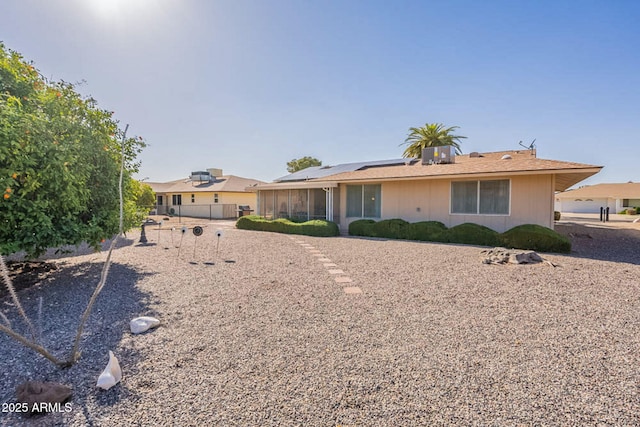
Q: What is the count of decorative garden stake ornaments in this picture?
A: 5